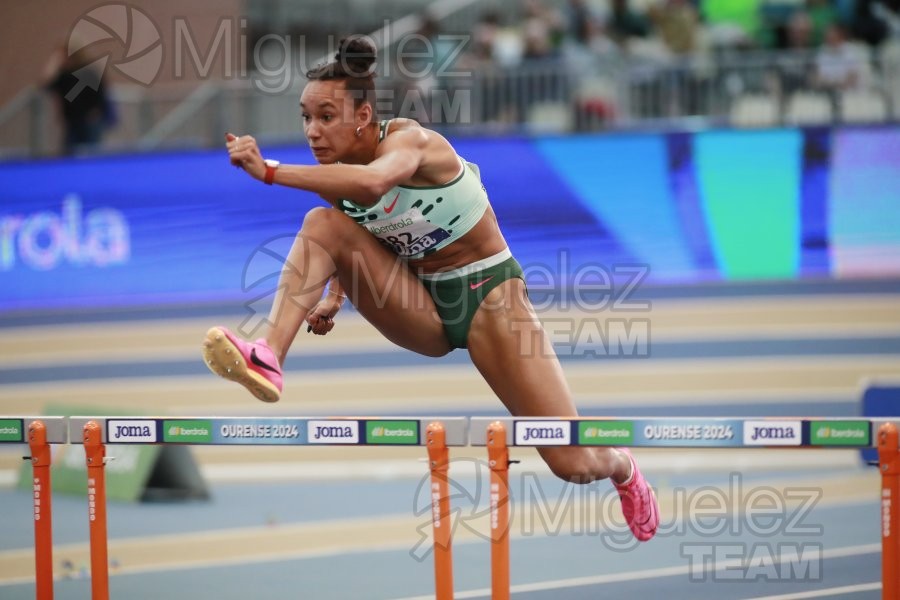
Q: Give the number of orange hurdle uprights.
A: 5